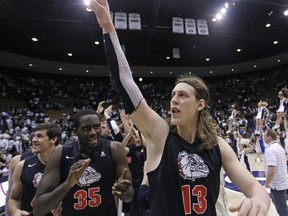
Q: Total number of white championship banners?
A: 5